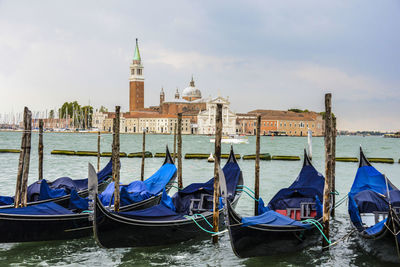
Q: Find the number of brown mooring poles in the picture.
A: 13